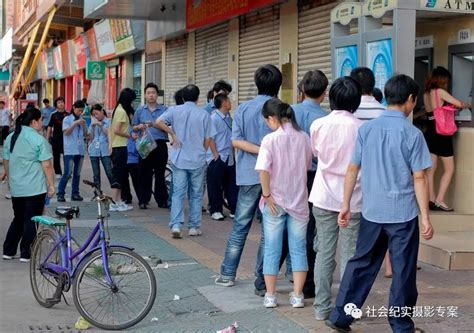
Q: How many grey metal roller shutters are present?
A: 4